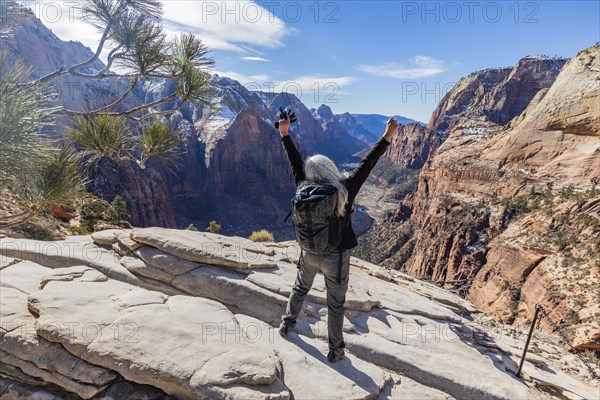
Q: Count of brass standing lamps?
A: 0